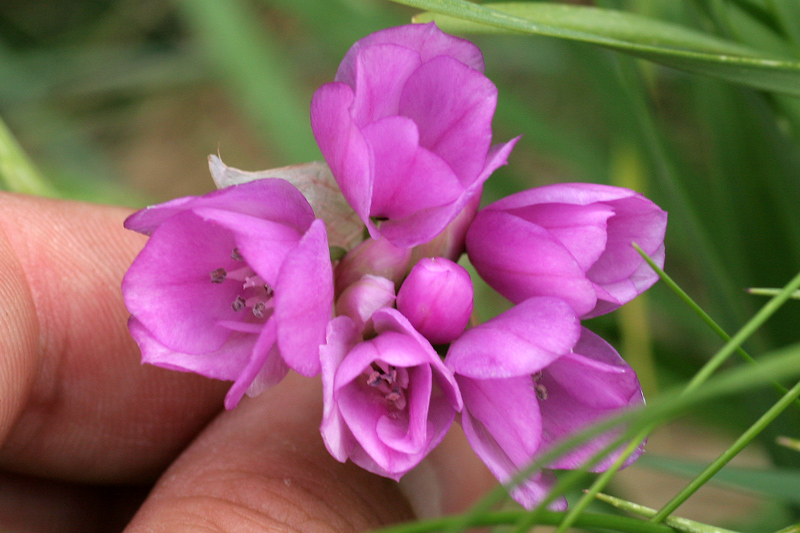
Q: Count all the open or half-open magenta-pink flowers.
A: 5